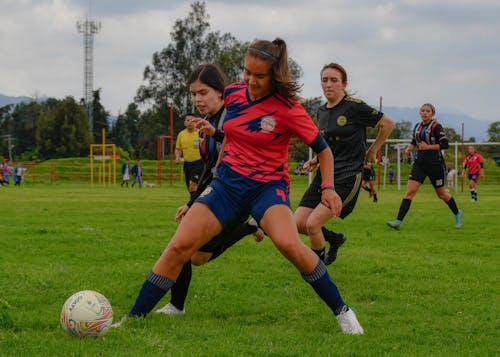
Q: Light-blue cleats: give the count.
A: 2